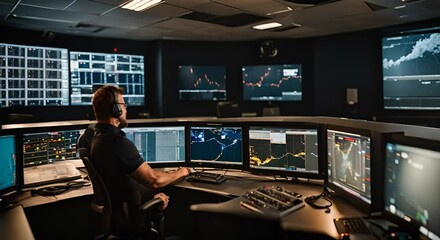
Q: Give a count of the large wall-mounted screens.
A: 5